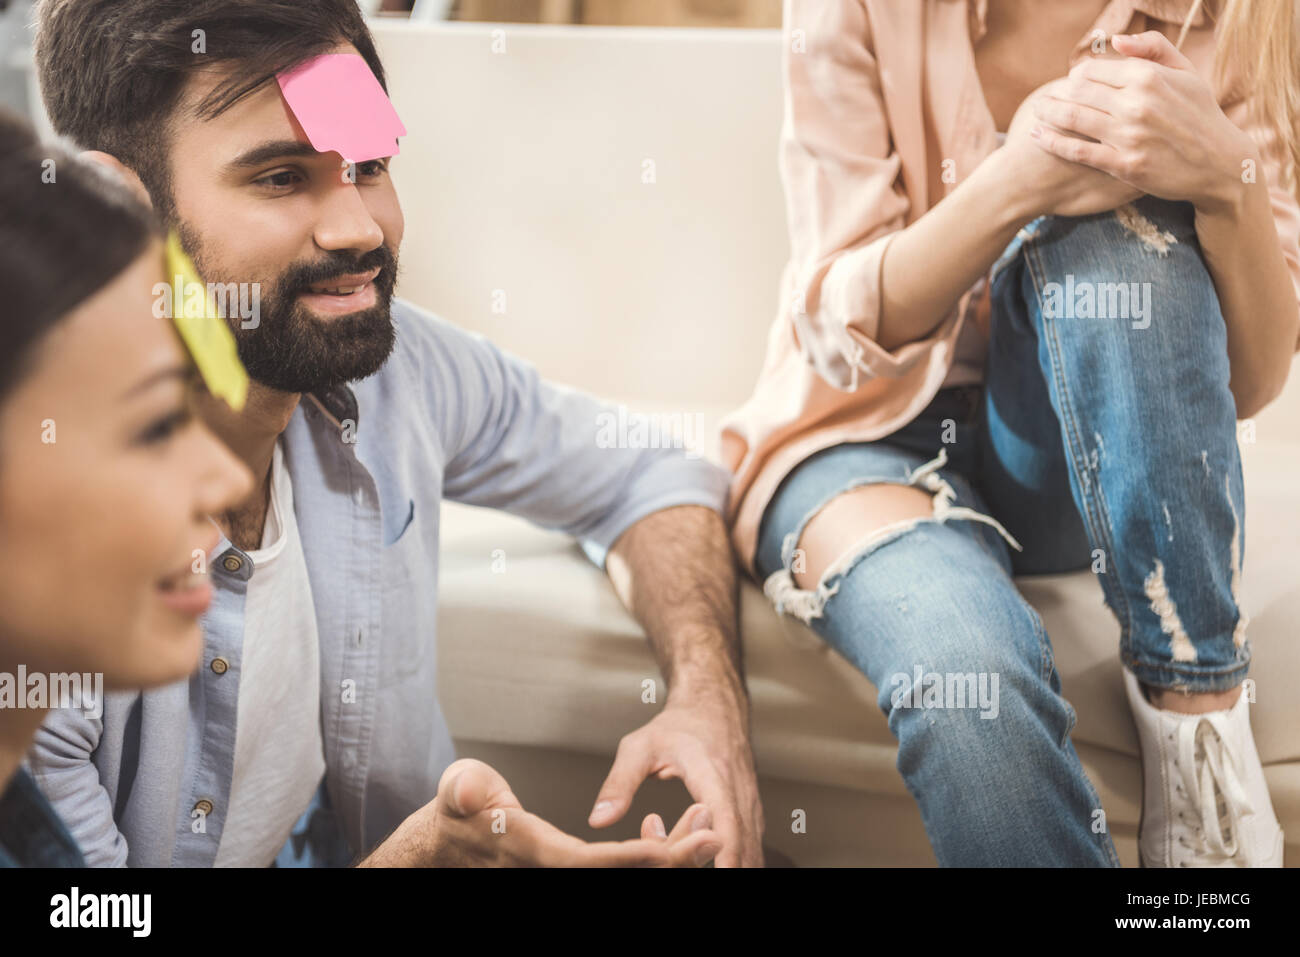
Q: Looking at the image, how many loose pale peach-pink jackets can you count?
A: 1